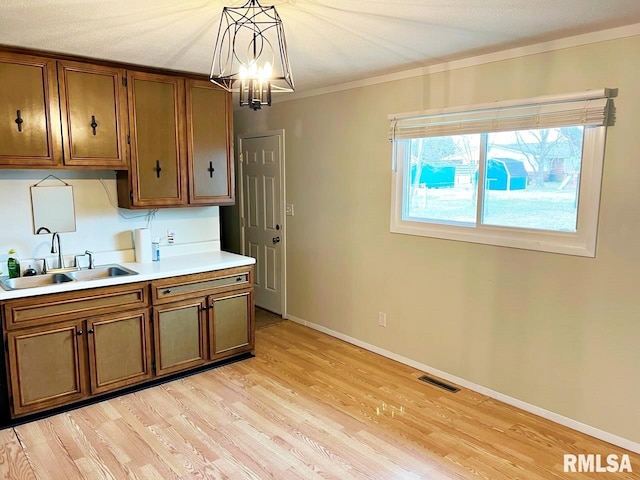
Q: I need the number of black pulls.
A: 10